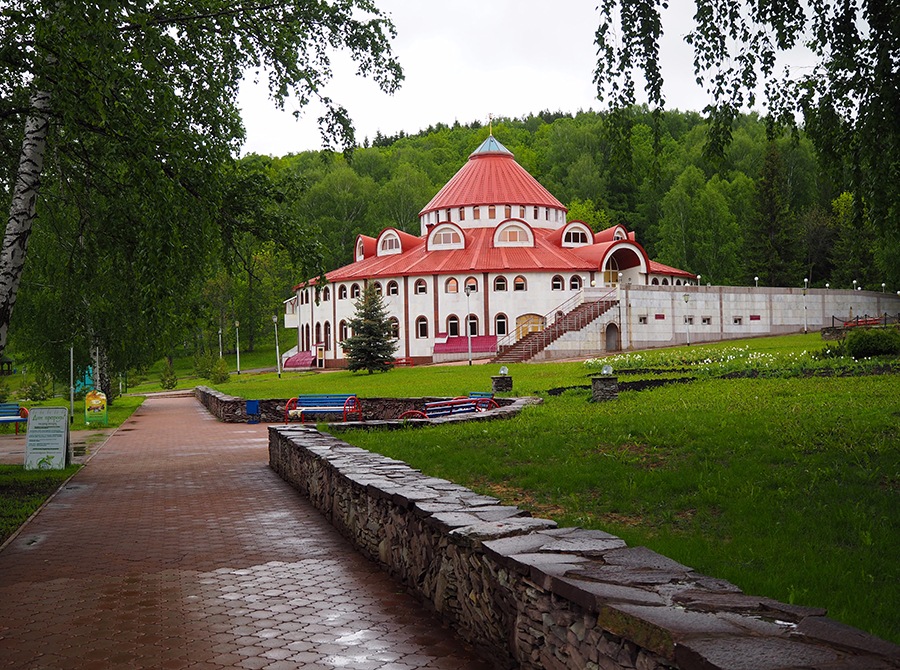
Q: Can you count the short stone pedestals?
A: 2